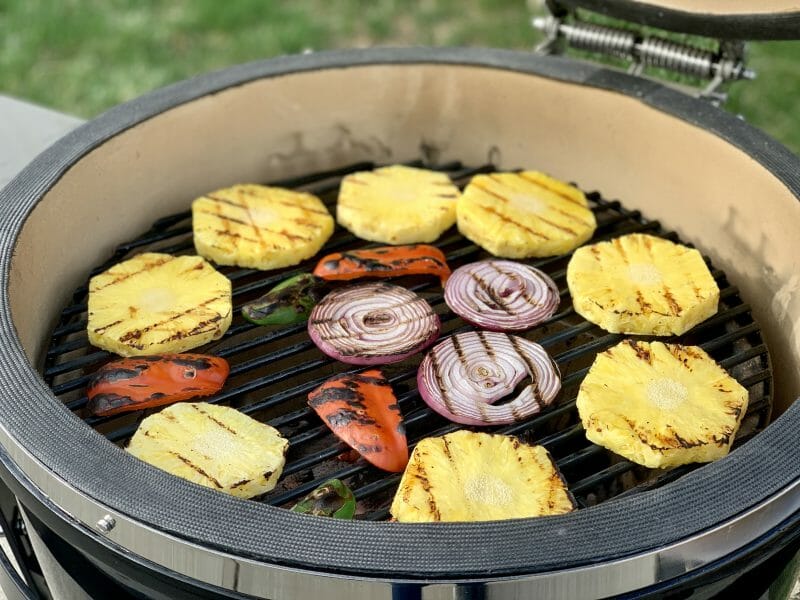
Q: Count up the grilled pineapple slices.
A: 8